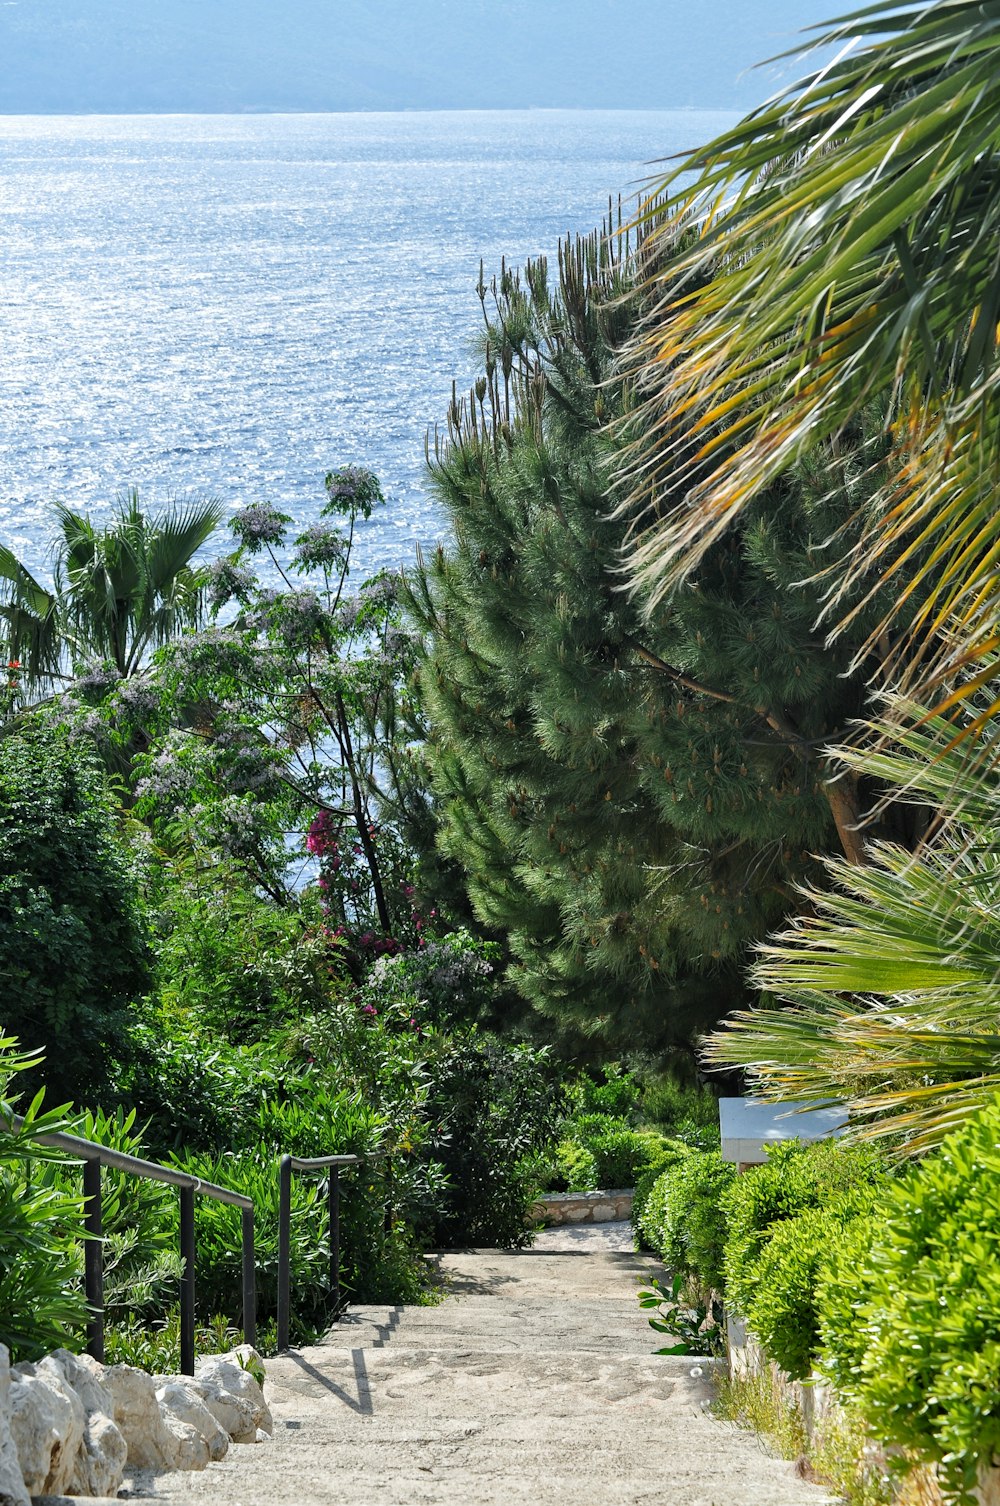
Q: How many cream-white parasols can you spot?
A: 0